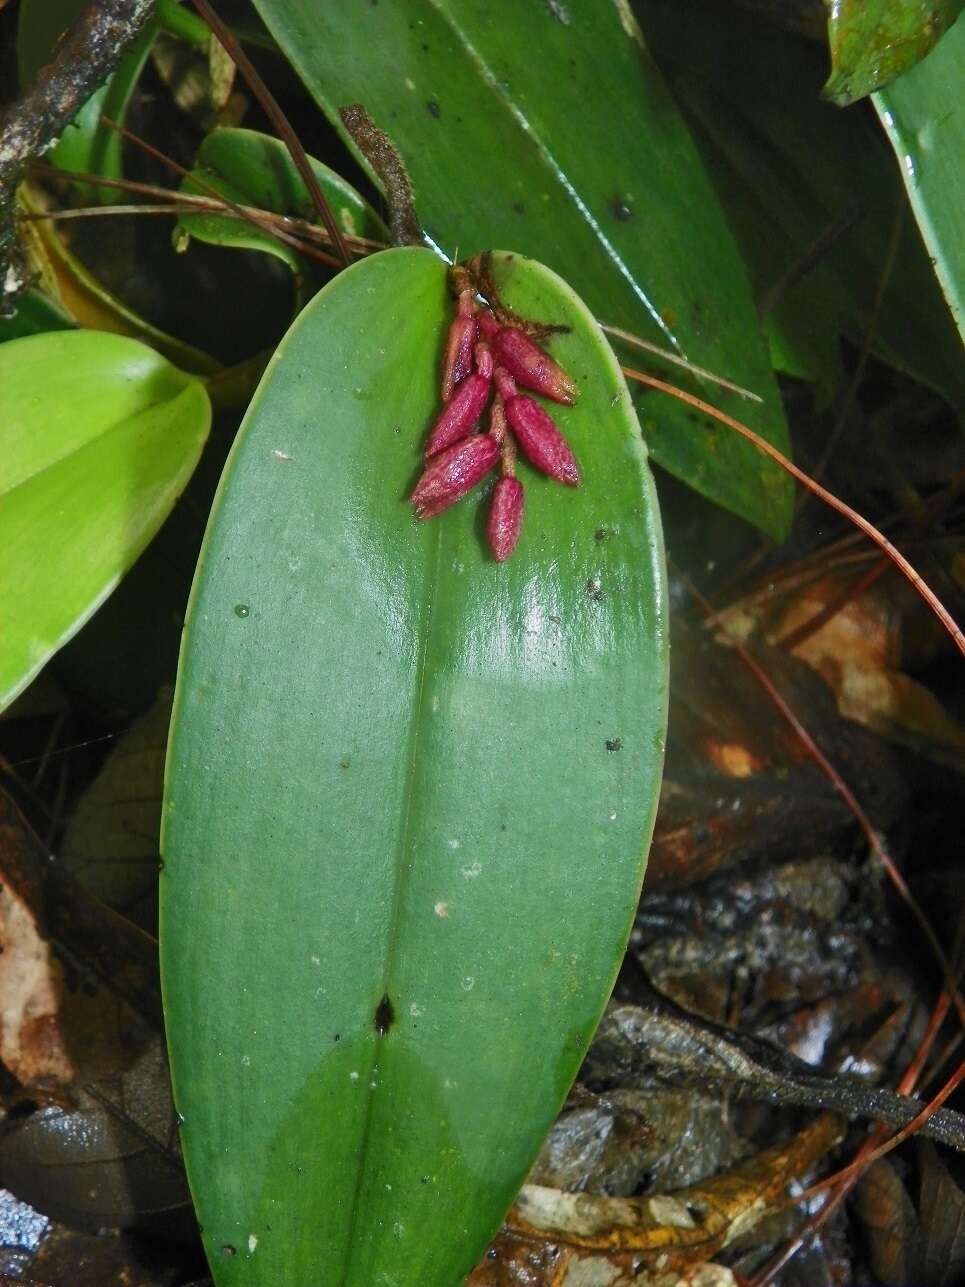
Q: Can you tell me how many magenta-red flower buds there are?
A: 6